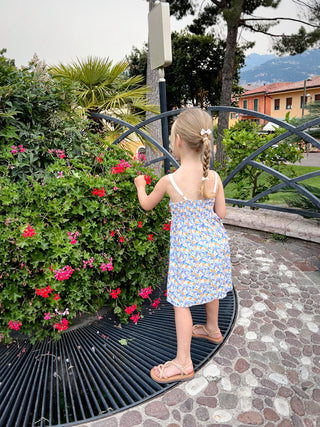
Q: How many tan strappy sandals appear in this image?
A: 2